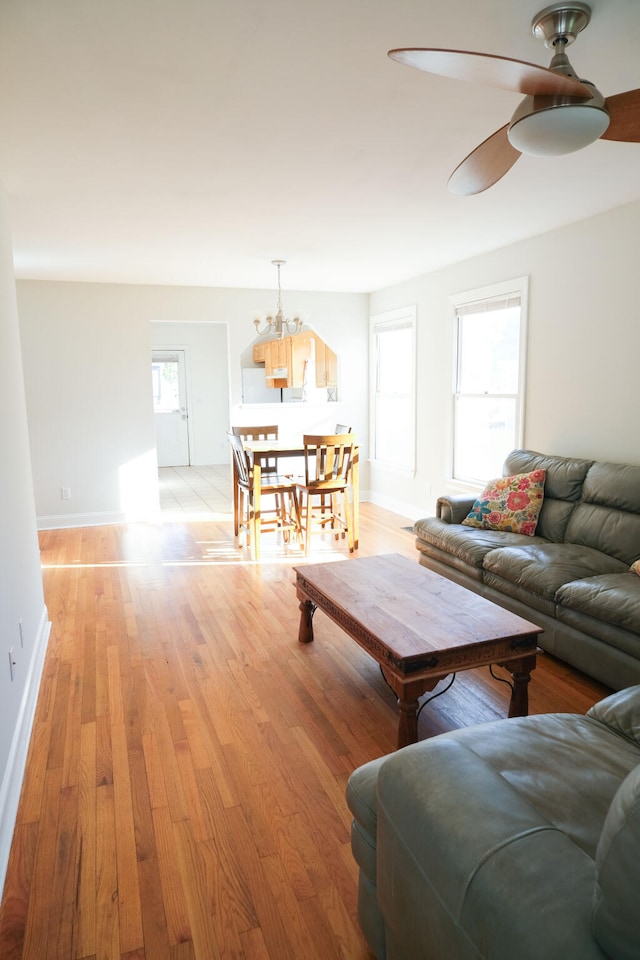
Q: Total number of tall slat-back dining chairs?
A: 4